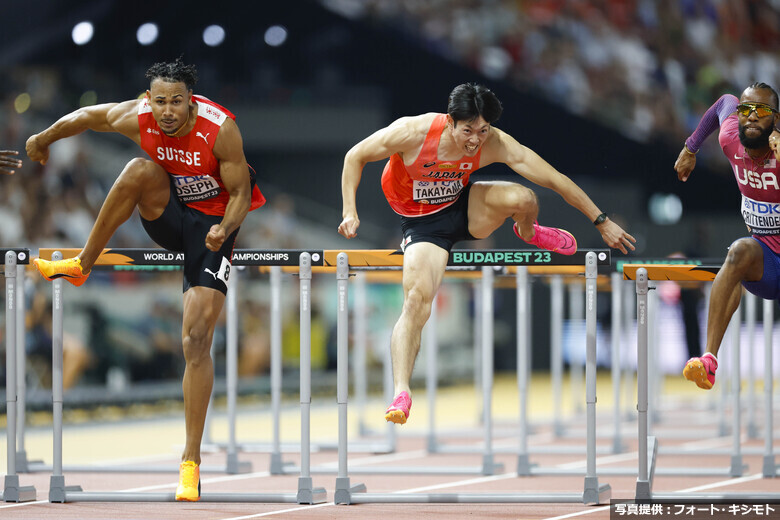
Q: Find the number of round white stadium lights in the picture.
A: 4